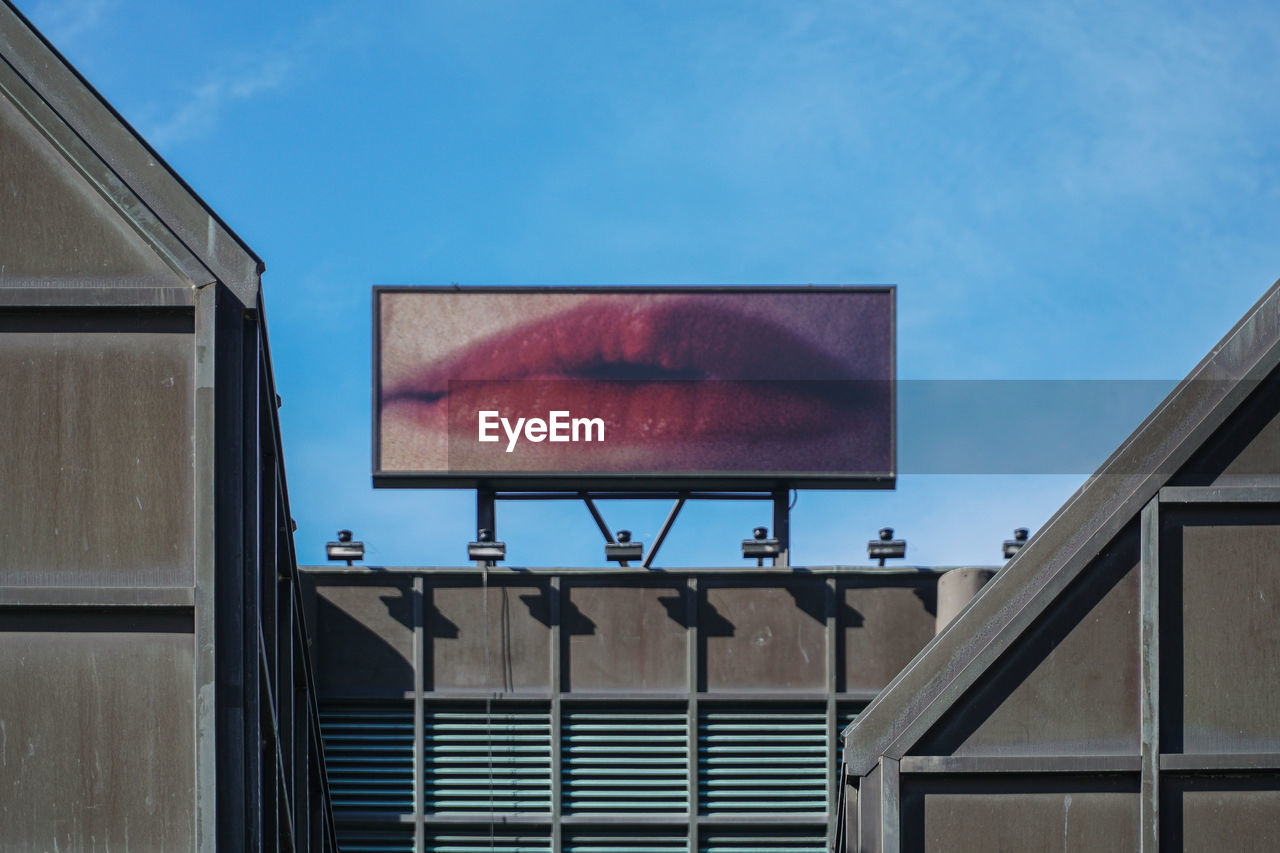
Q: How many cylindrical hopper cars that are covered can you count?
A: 0